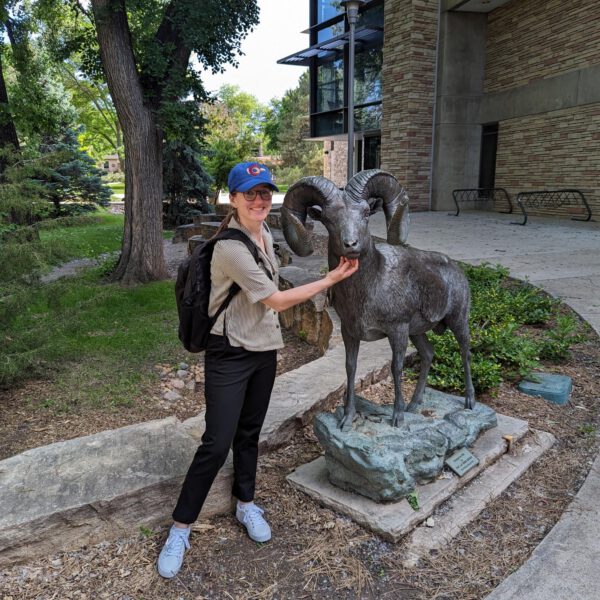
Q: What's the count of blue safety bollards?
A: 0